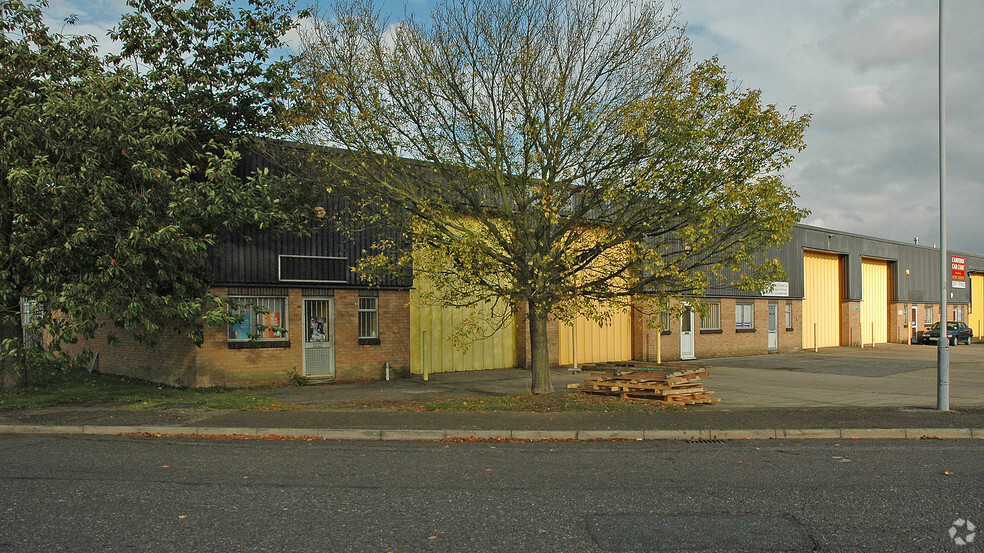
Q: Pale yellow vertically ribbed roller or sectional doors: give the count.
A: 5